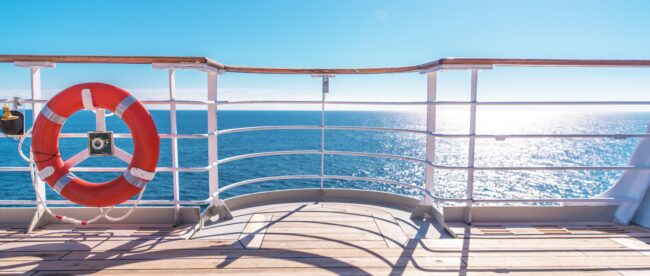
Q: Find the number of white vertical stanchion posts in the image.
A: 6